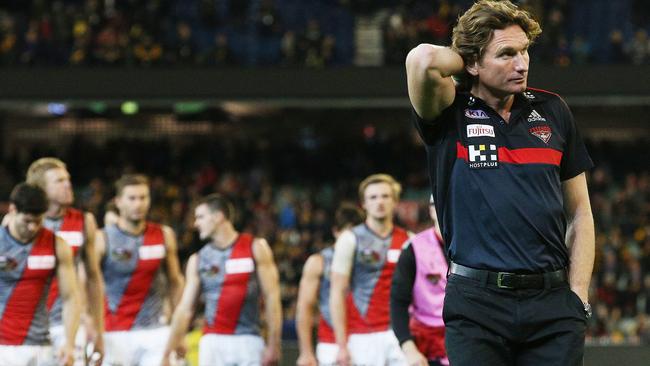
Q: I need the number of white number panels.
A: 5